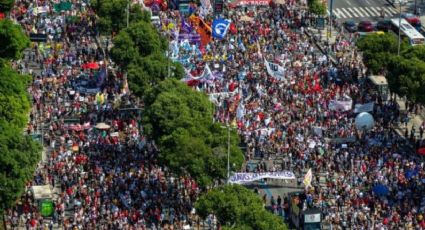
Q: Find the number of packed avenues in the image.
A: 2